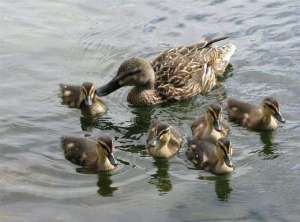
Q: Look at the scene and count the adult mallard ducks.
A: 1